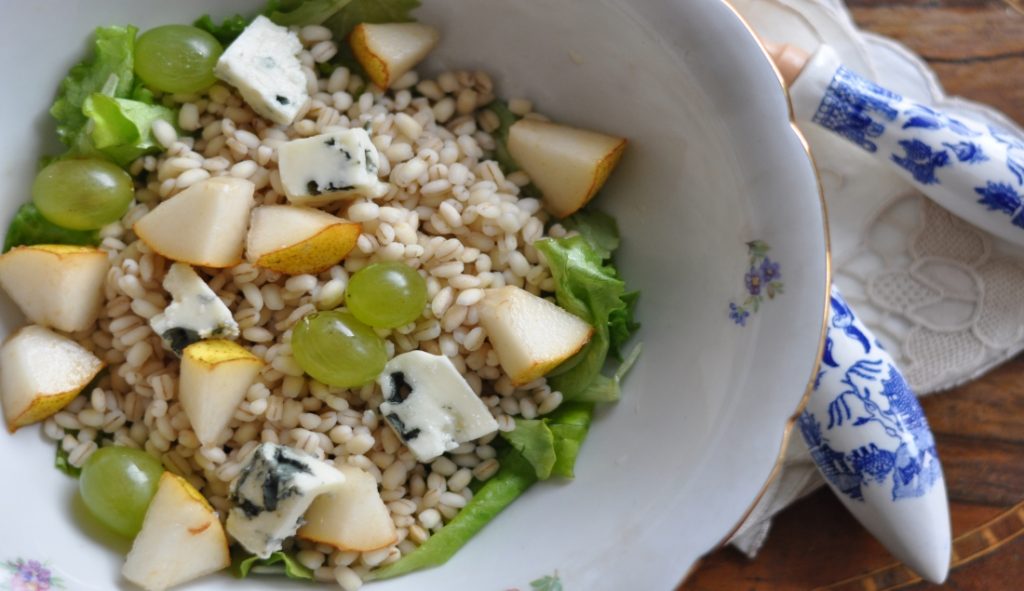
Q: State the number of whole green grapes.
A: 5